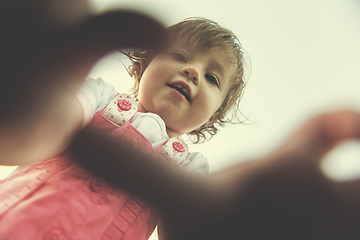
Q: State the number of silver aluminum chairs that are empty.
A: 0